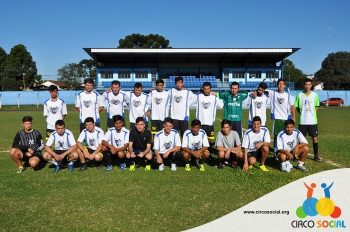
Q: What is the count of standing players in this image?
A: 11